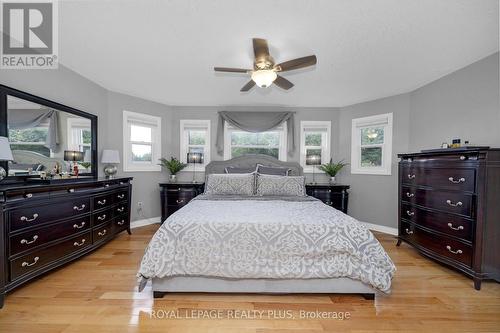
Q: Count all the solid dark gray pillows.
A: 2